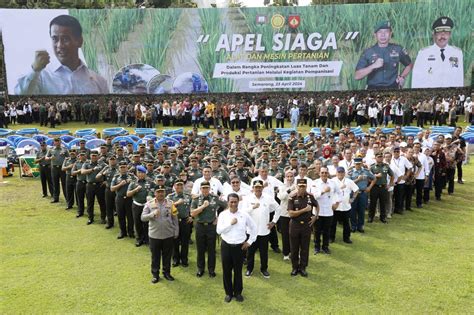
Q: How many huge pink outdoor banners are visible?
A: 0